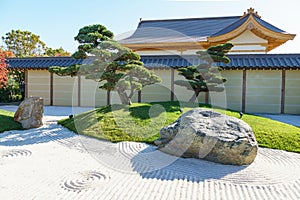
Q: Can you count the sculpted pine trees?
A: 2